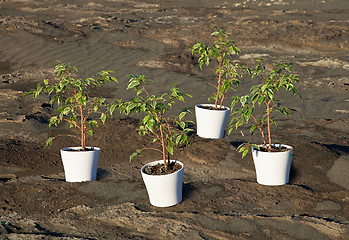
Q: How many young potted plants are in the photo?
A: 4